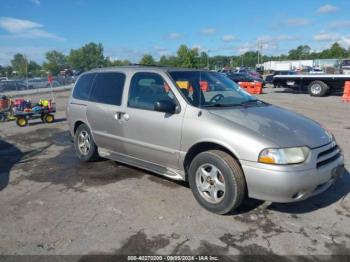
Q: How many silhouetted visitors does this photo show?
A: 0